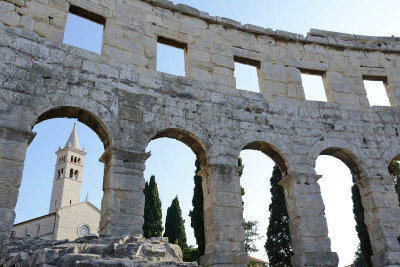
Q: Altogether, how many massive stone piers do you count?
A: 5